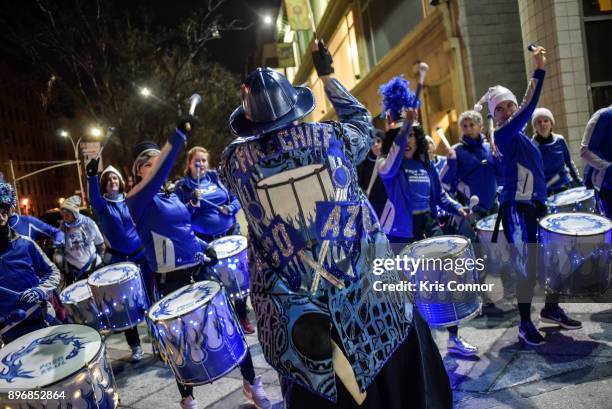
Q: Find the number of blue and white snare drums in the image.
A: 9